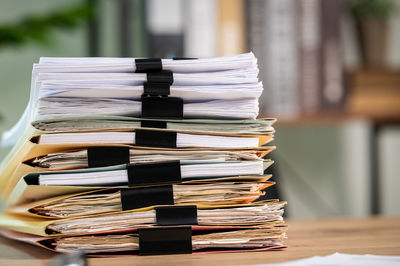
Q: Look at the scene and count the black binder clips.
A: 11